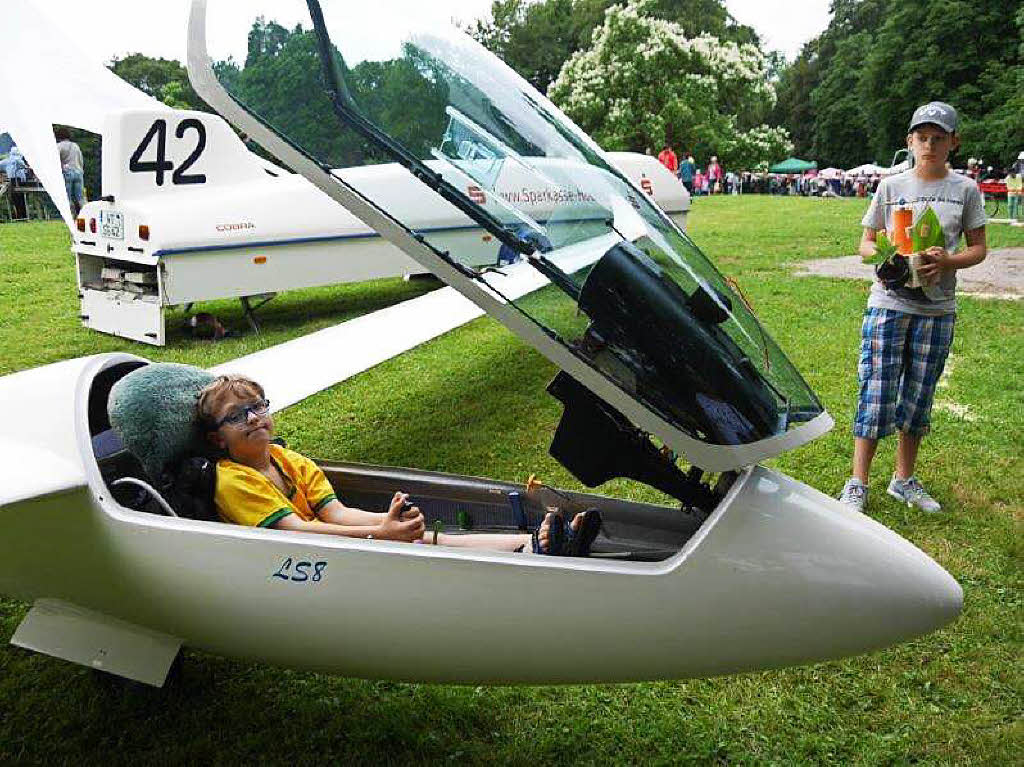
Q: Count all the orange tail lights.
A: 2